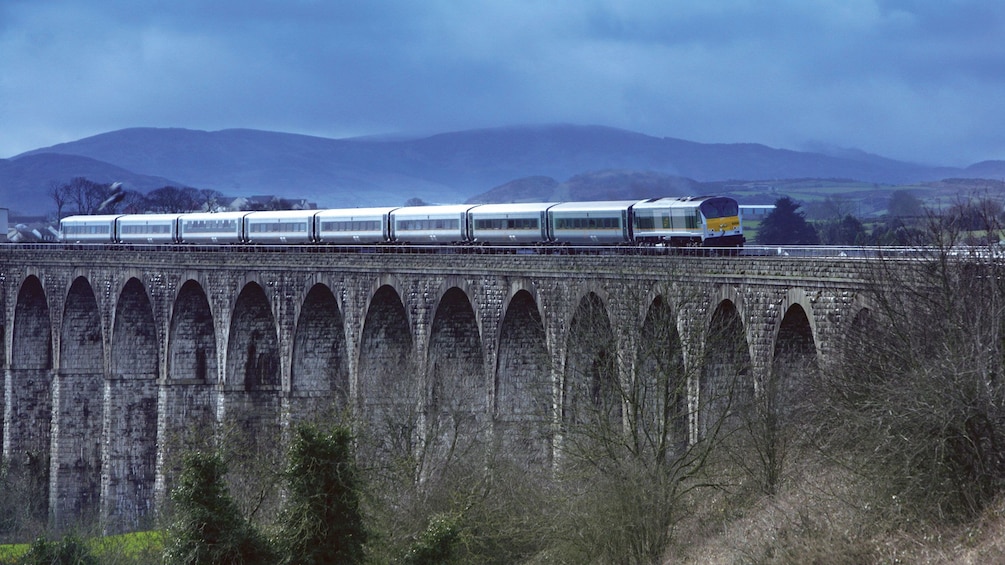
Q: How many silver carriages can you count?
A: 8